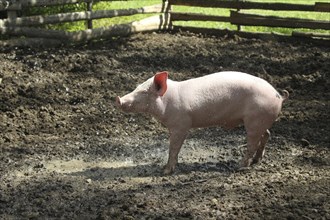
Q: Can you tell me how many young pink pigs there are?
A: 1